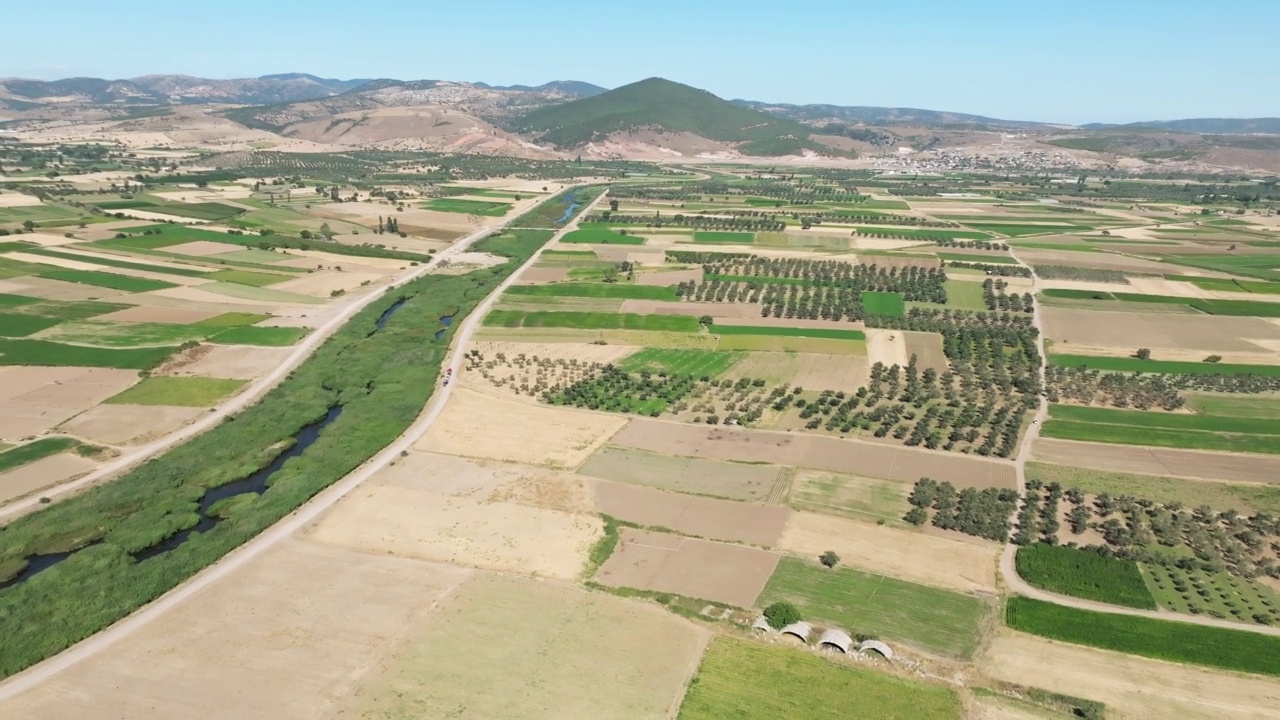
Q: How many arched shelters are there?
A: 4